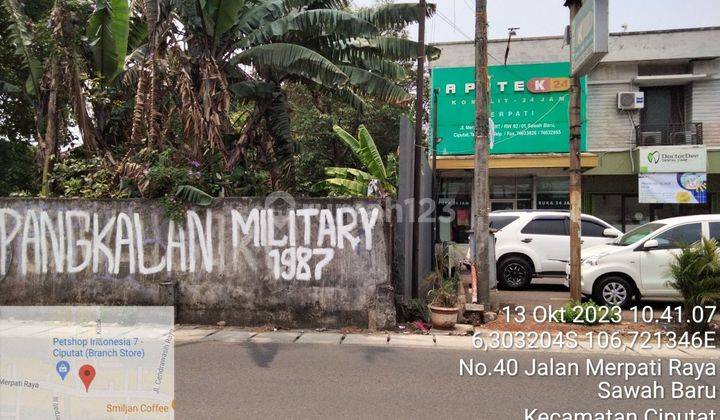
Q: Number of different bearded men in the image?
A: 0